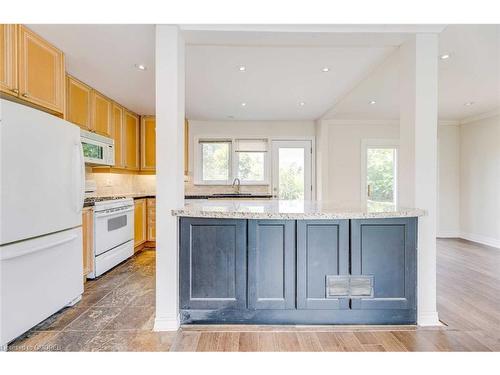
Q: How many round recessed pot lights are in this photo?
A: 8